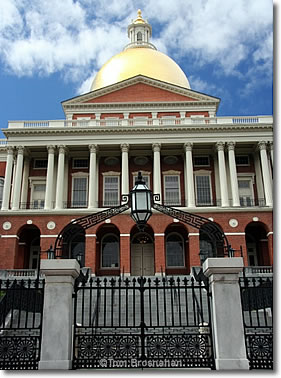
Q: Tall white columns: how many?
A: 12